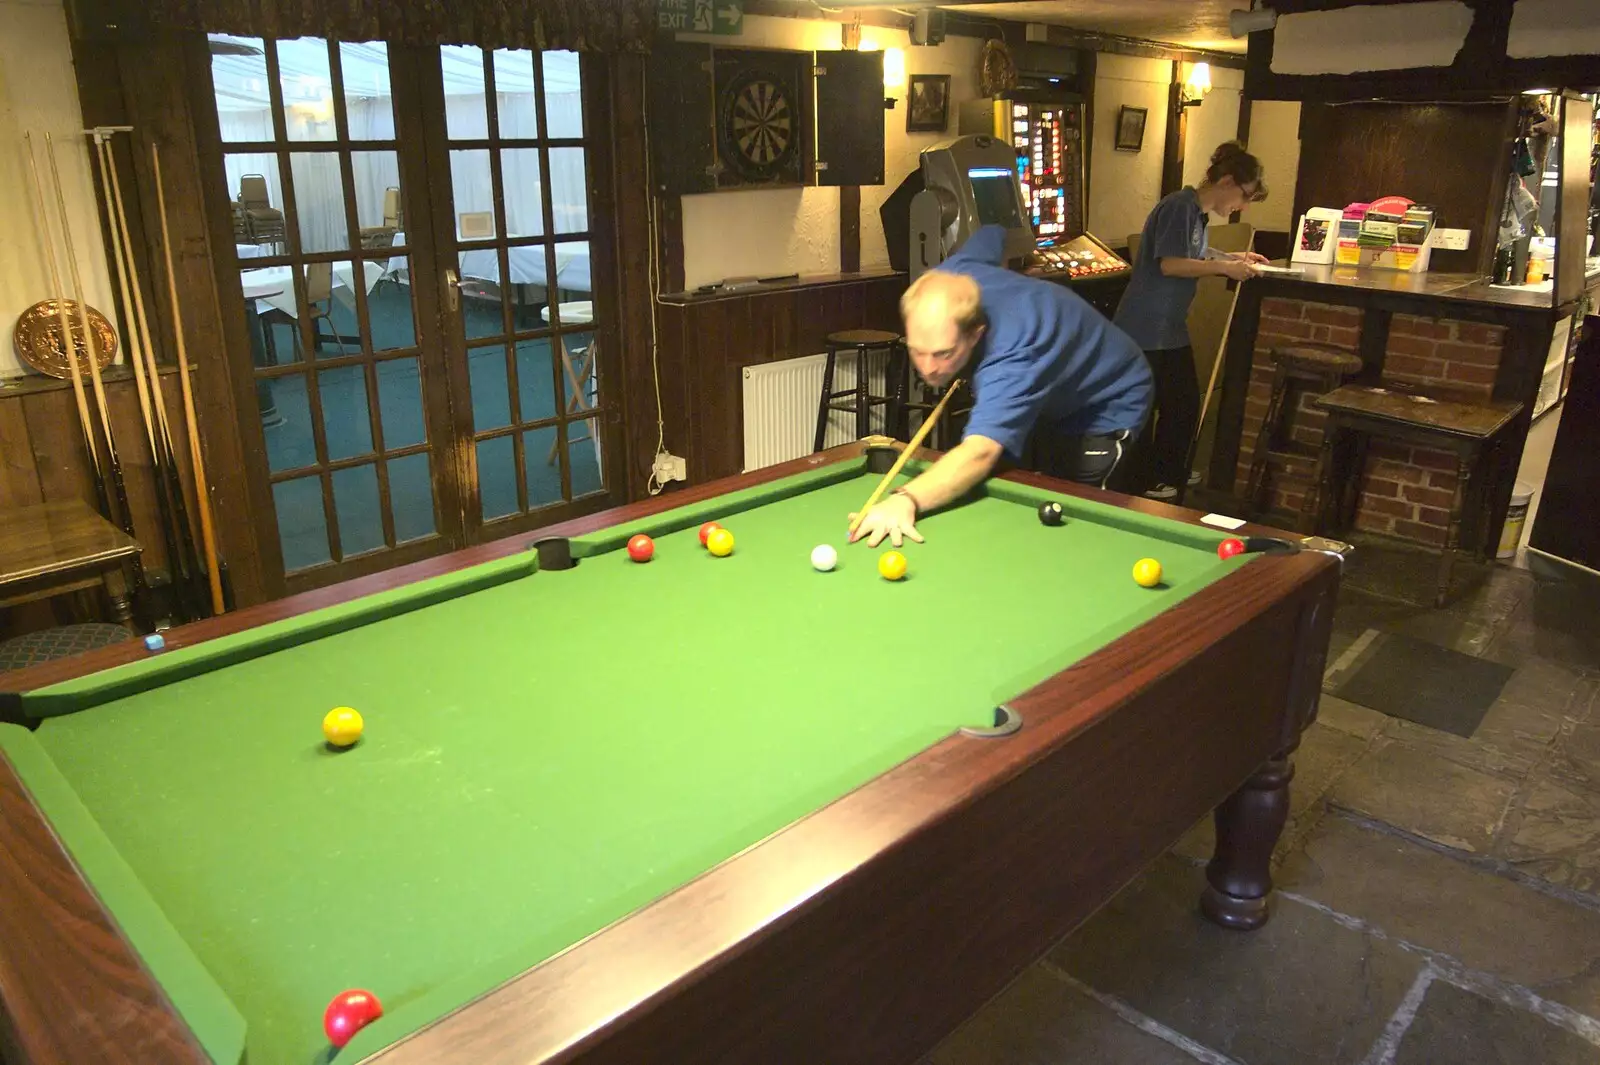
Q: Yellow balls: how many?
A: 4